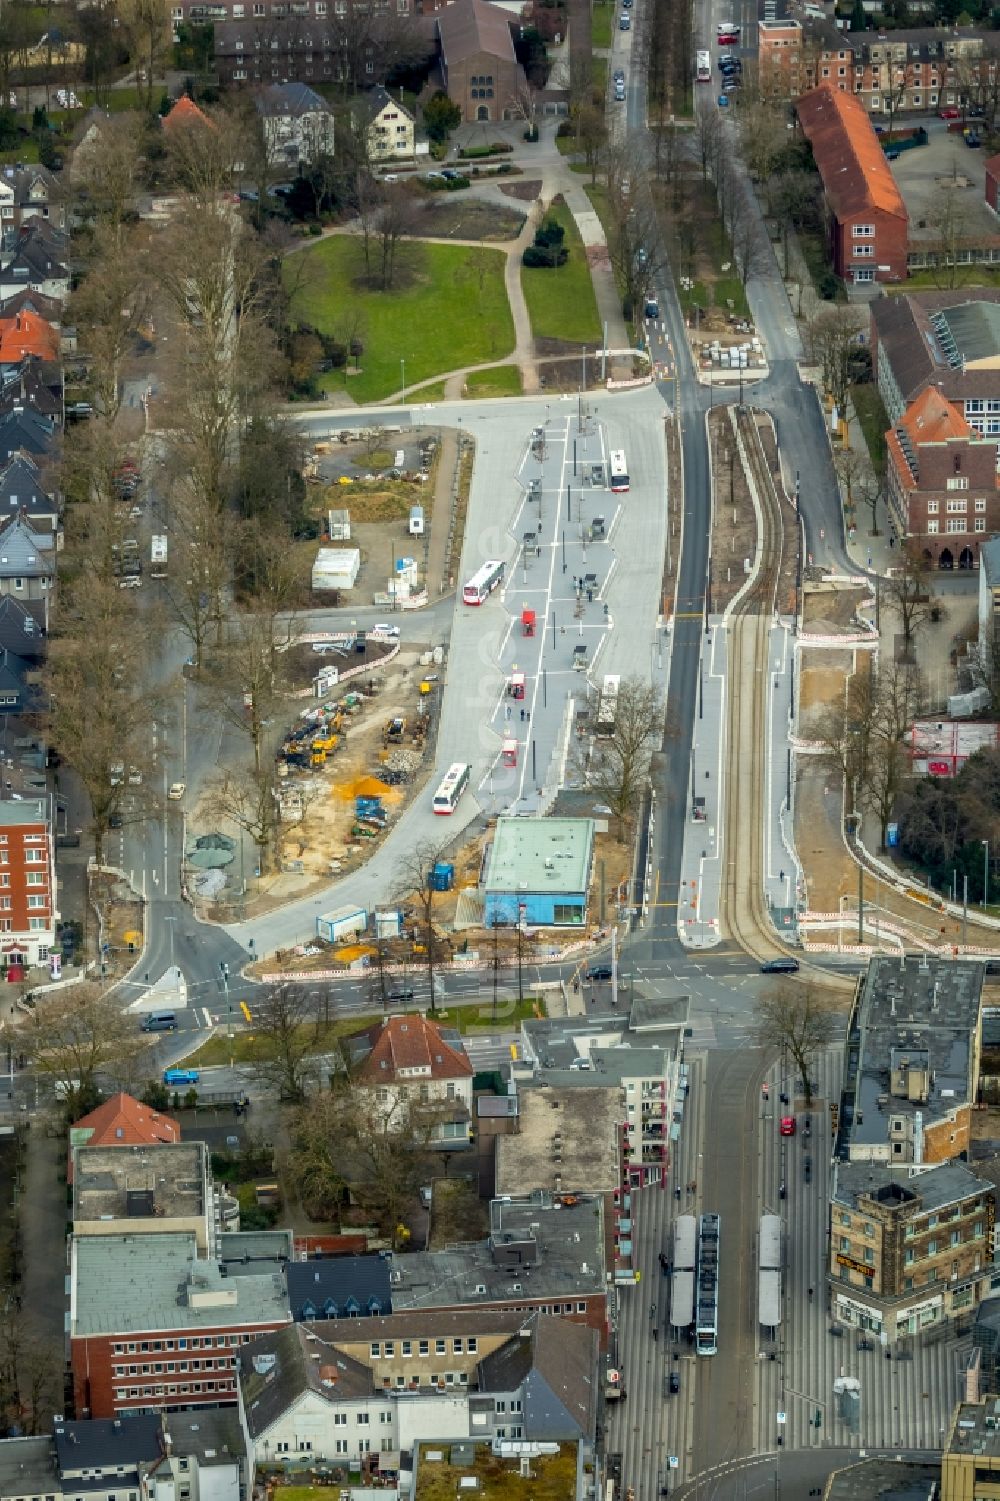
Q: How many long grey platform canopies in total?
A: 2